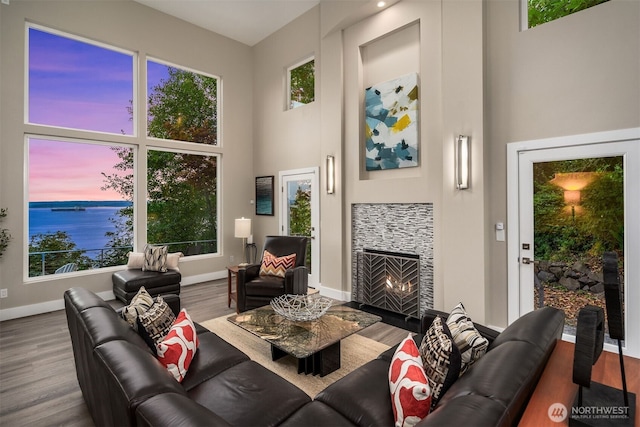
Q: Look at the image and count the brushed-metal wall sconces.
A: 2